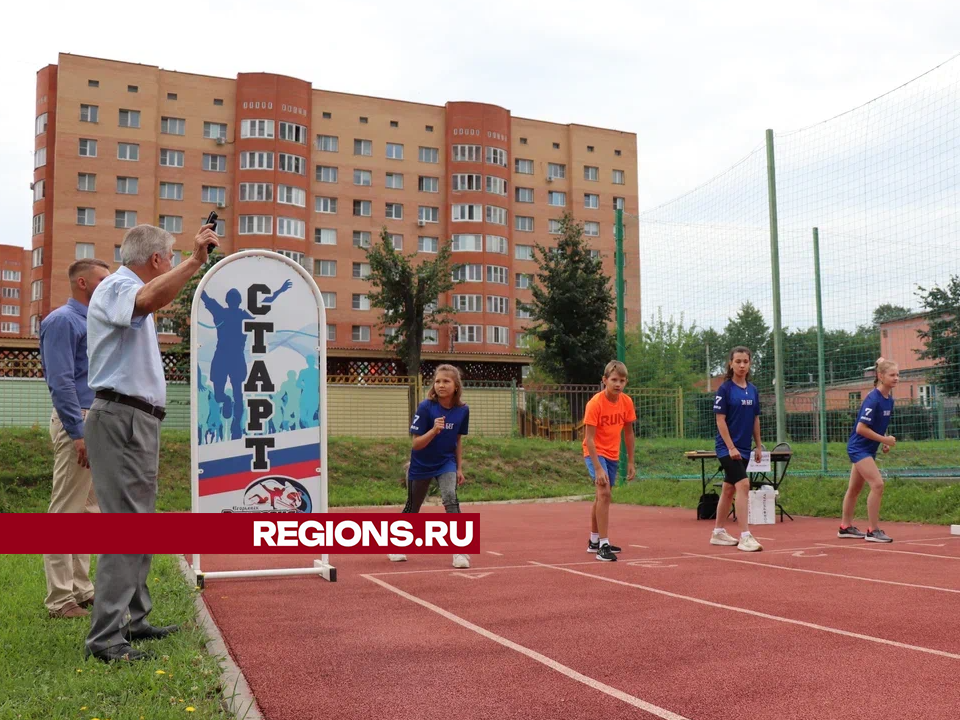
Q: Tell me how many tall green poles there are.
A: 3